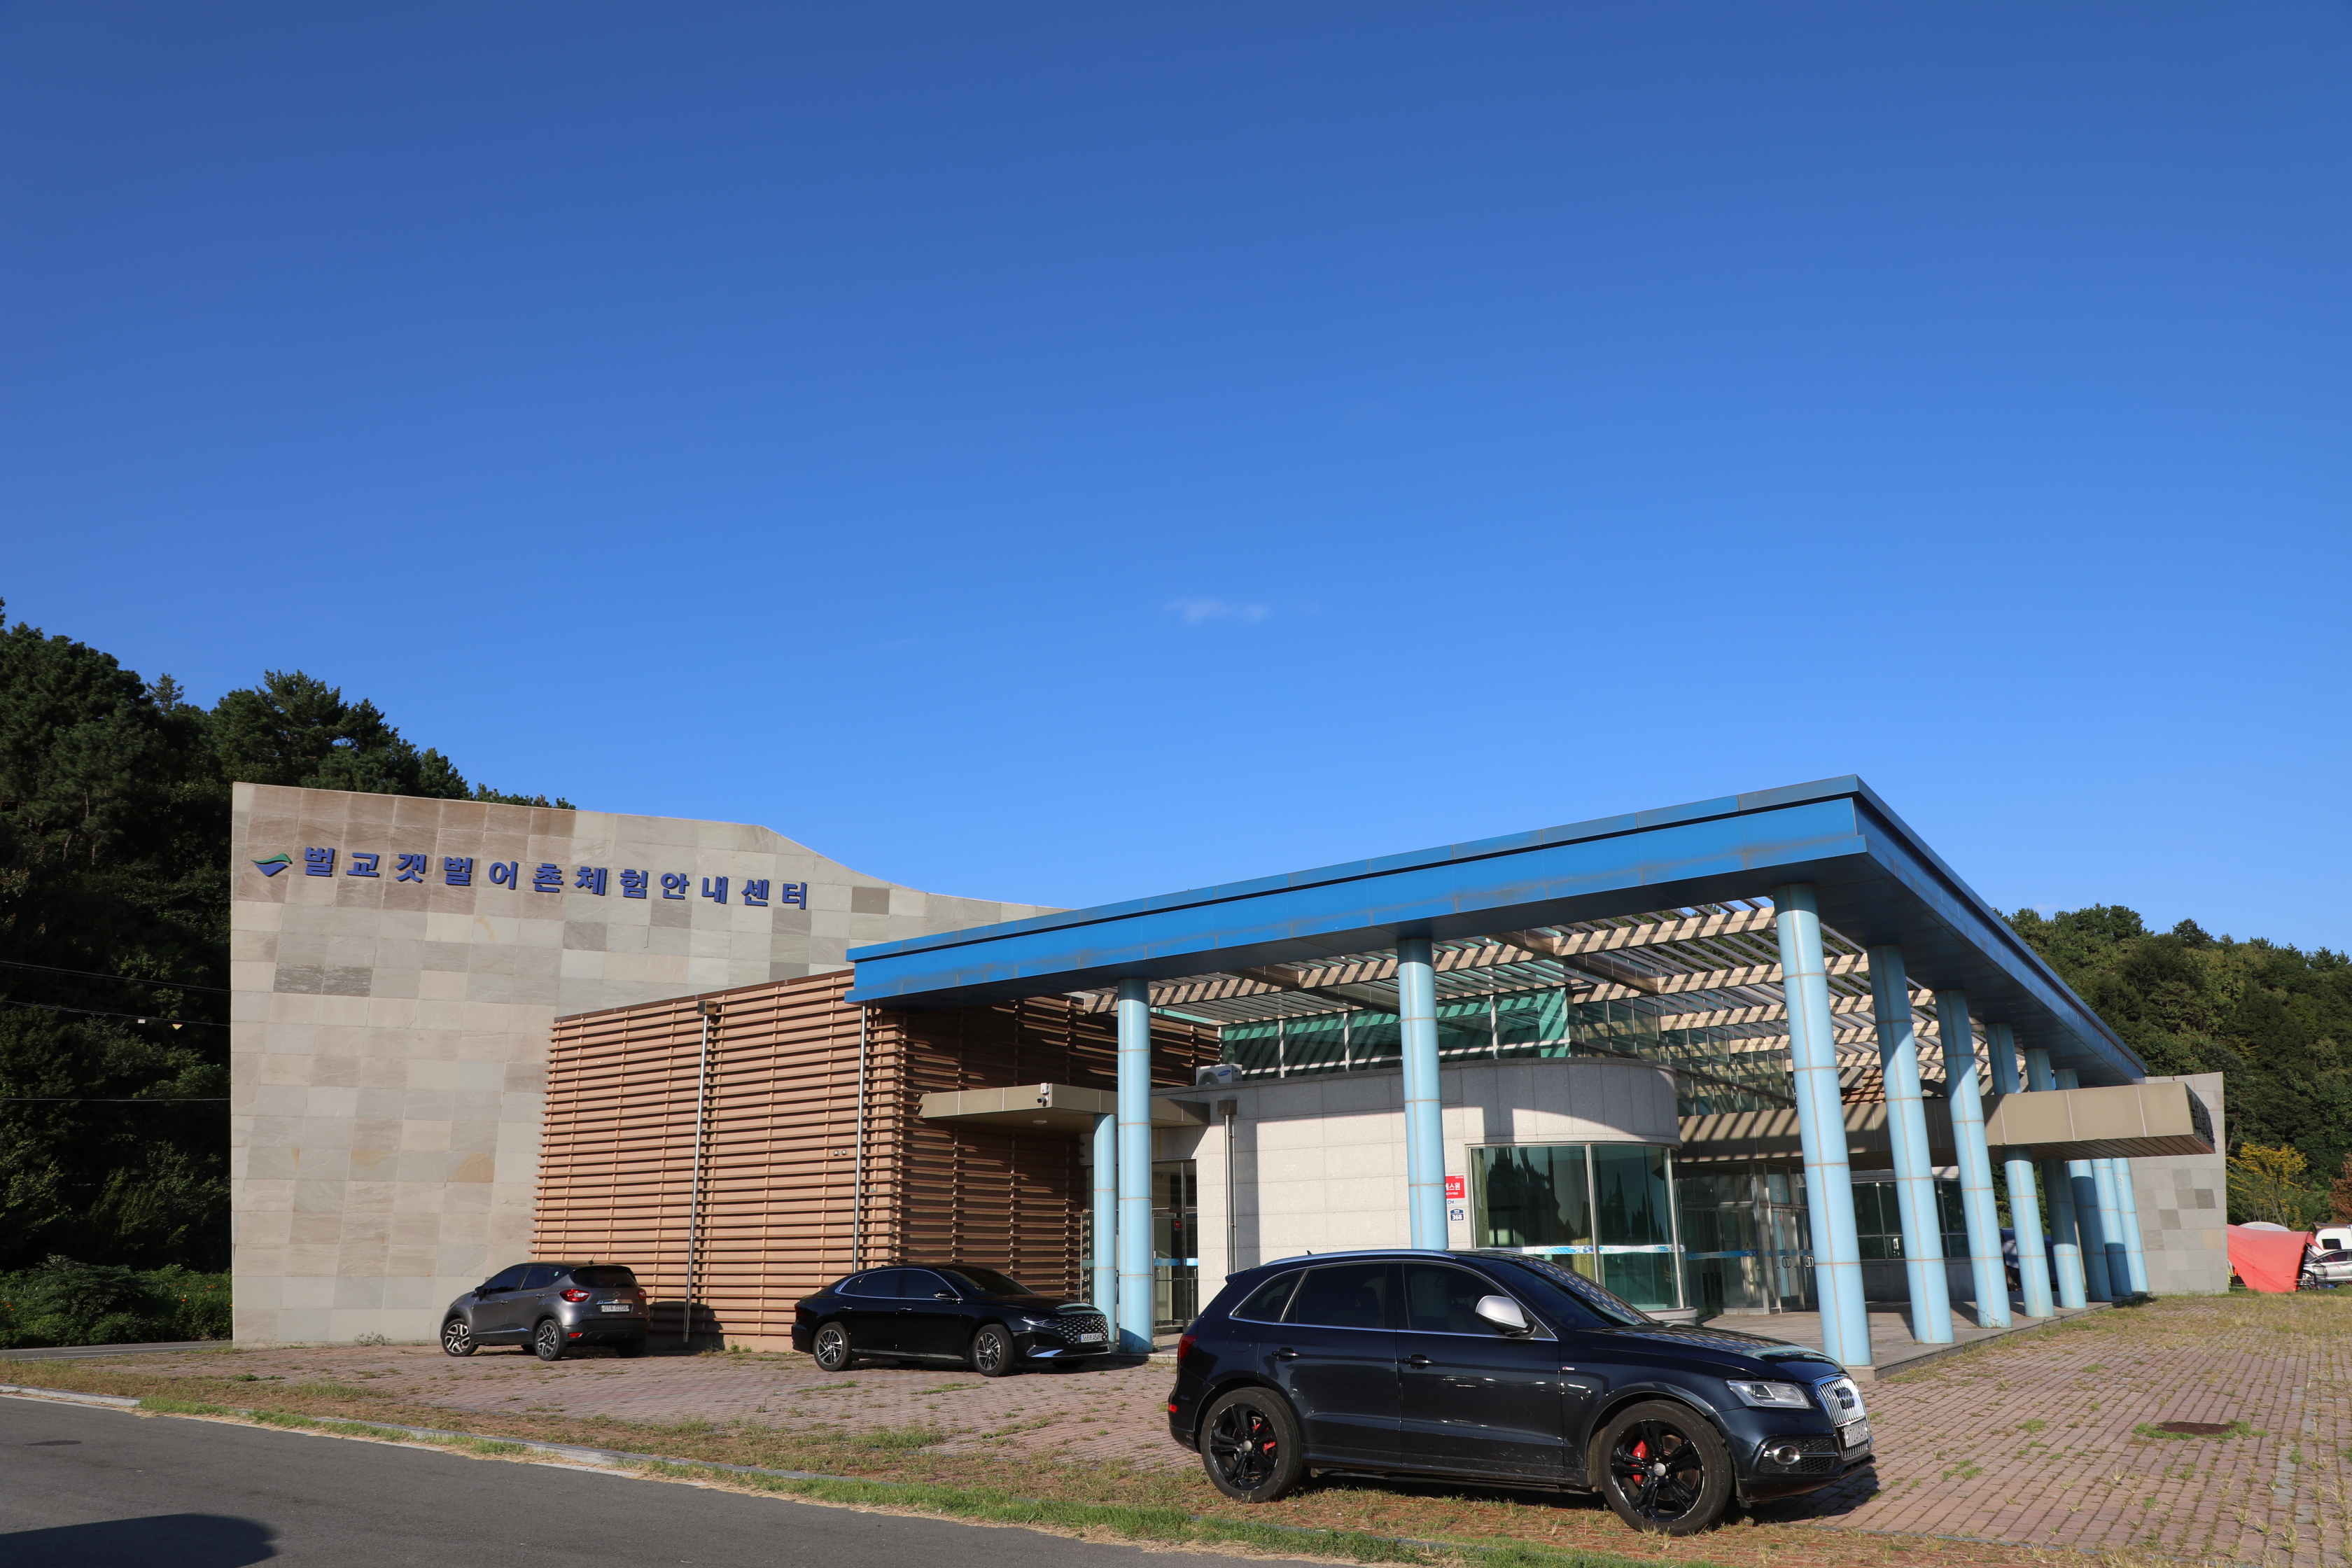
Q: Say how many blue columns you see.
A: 11